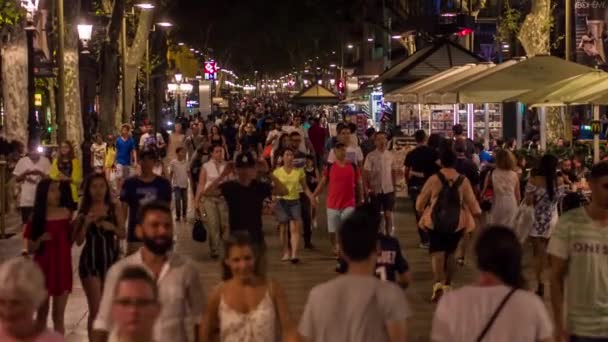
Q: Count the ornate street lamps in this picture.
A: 3